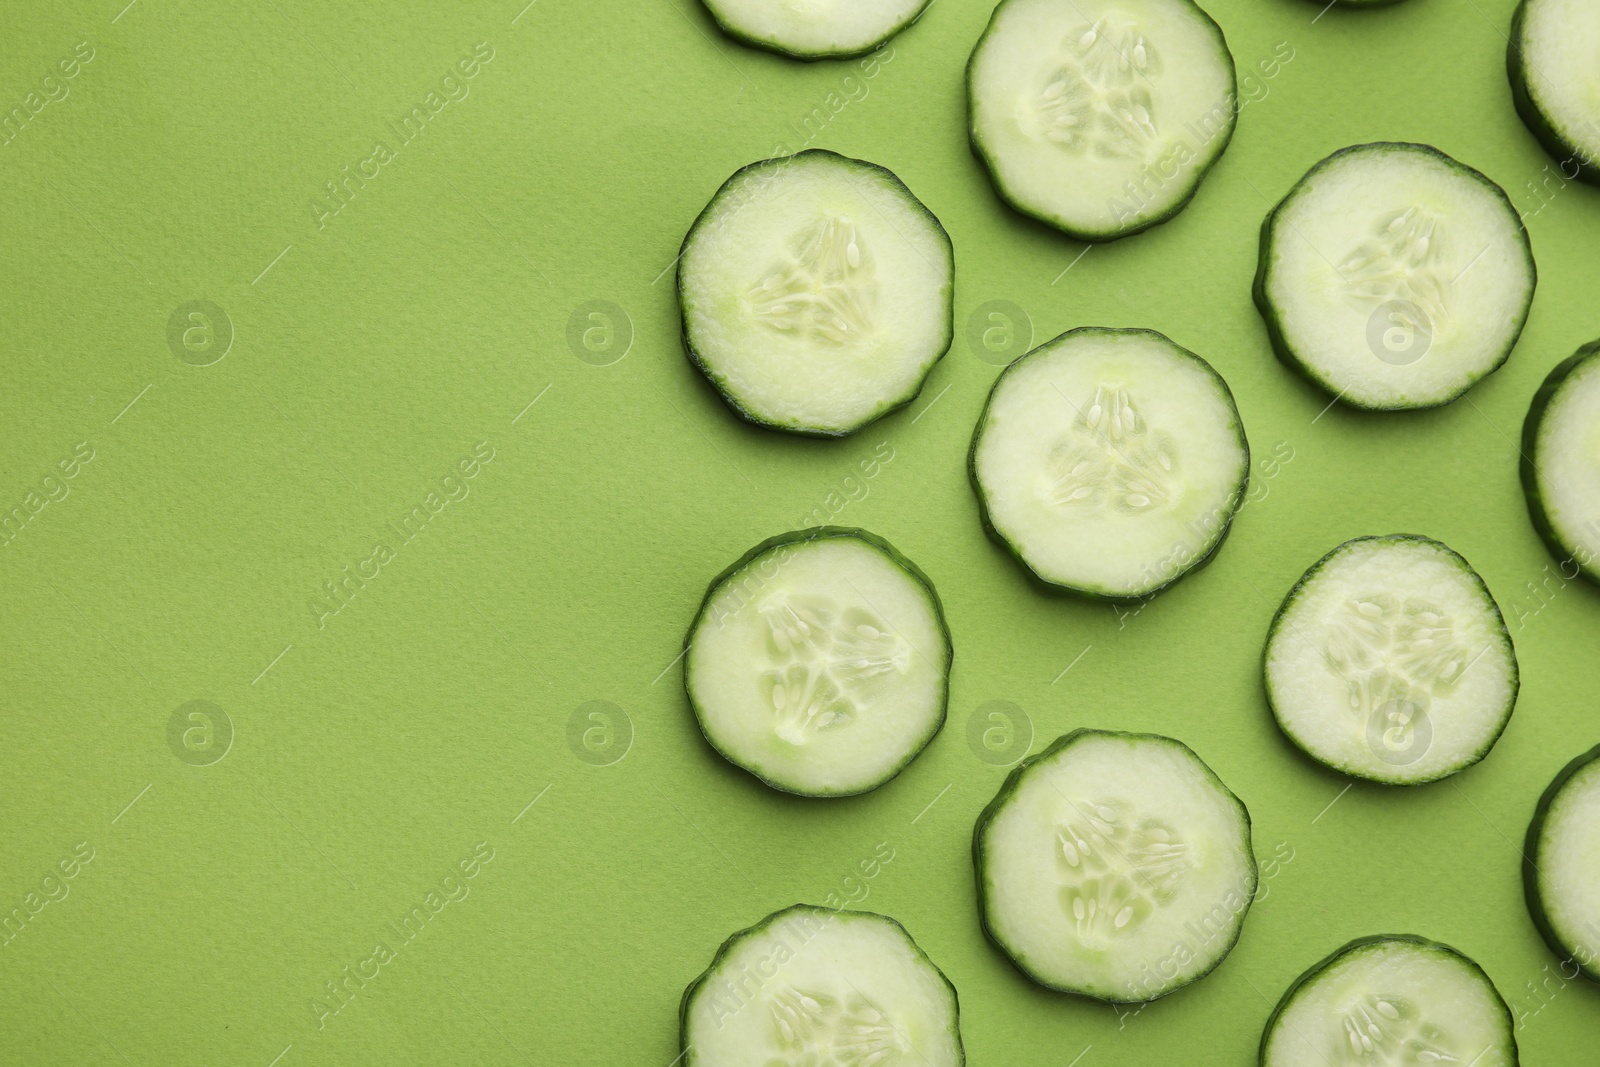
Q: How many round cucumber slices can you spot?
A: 14